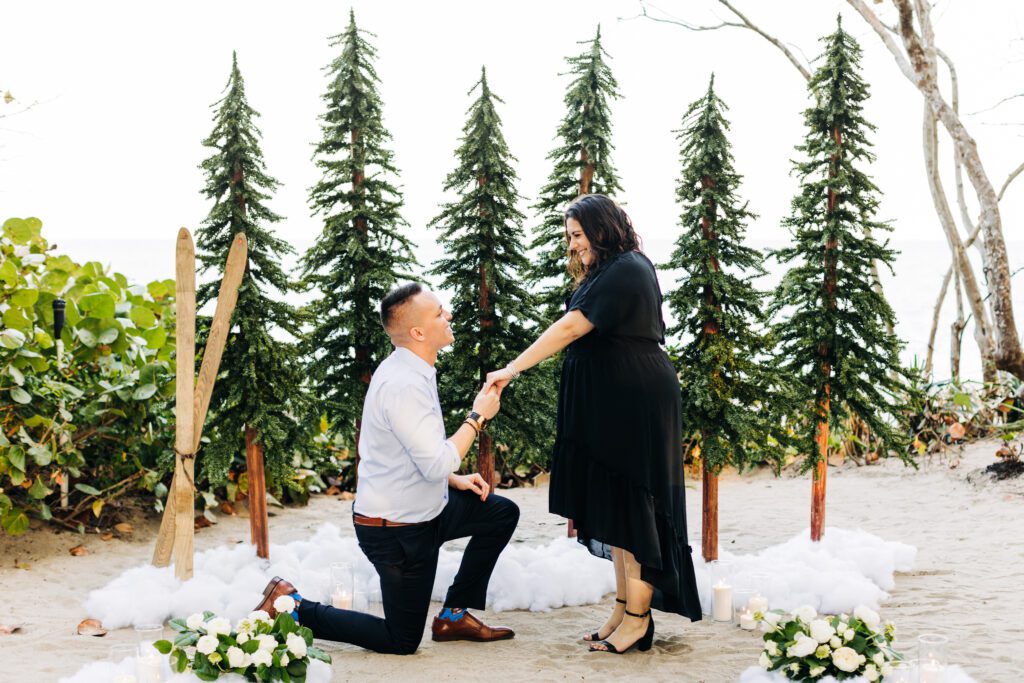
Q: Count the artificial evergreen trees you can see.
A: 6